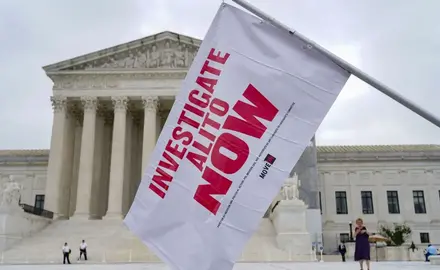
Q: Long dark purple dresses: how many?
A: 1